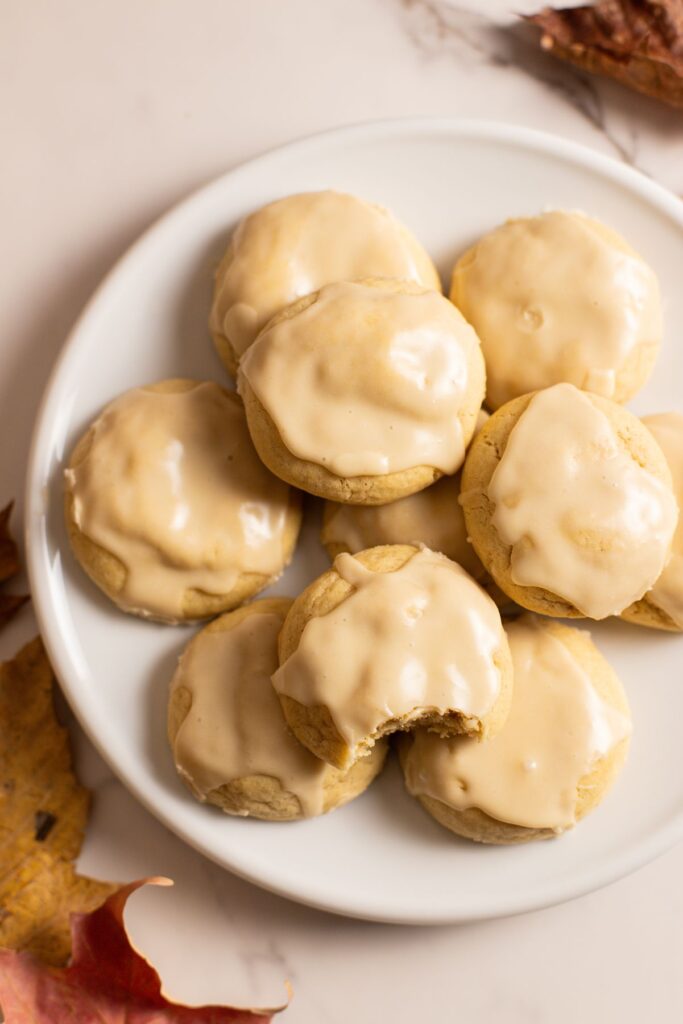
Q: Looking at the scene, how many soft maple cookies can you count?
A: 10